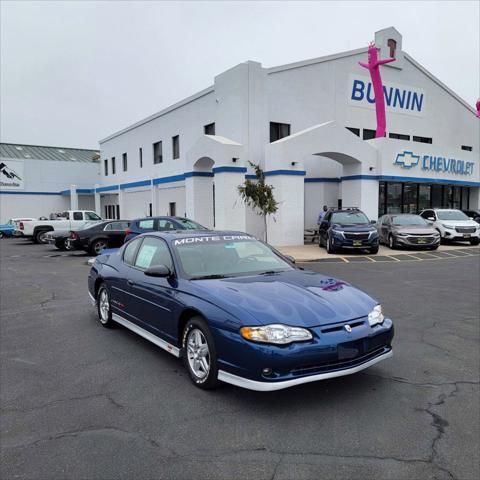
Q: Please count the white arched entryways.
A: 2